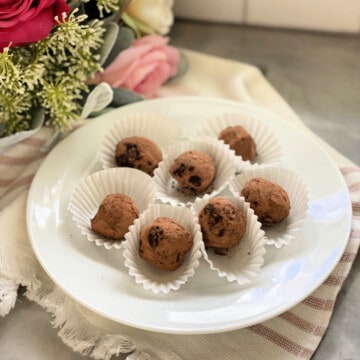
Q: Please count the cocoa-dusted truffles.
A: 7